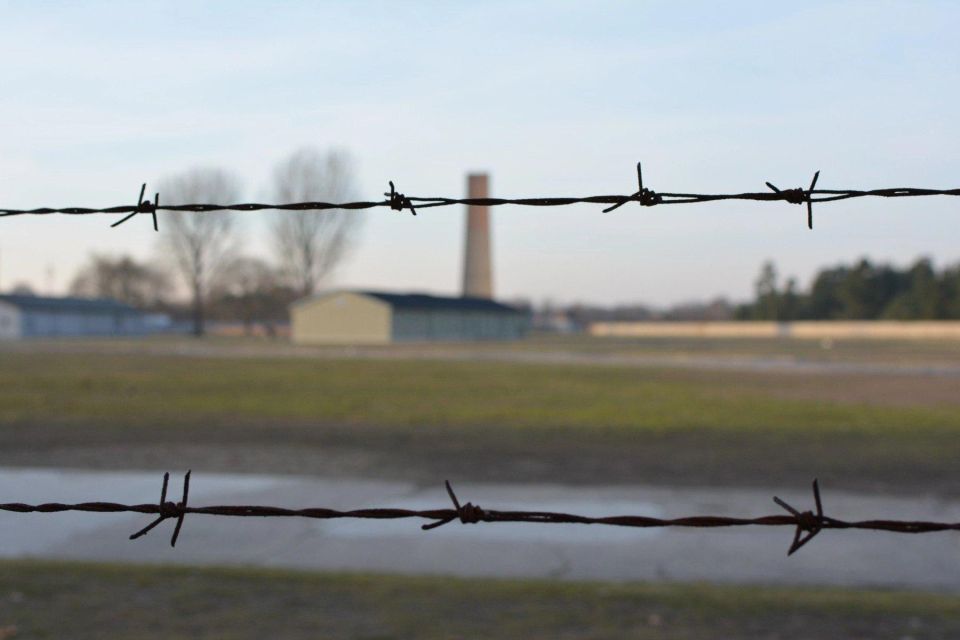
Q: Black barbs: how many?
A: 7